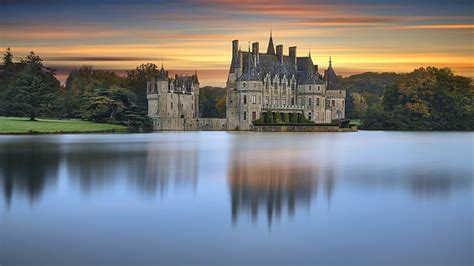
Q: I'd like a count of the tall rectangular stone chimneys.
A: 4